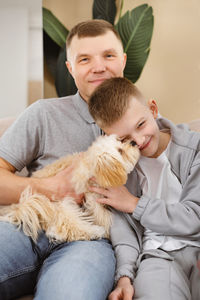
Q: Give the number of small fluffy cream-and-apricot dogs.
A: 1